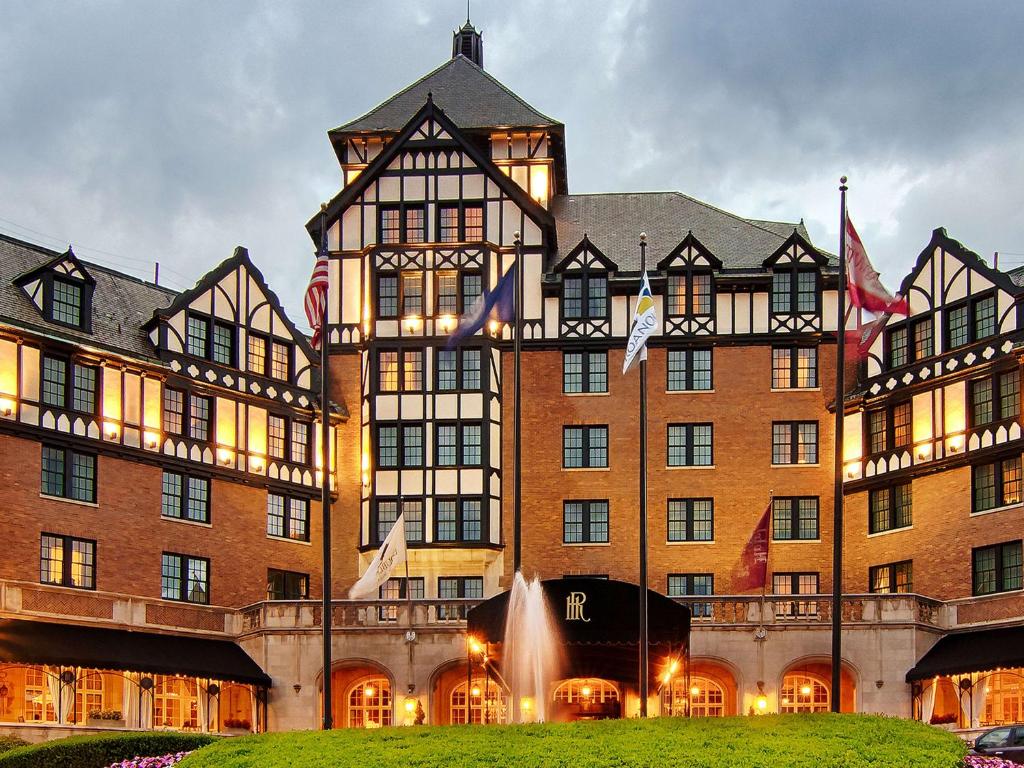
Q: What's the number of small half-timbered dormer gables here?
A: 4